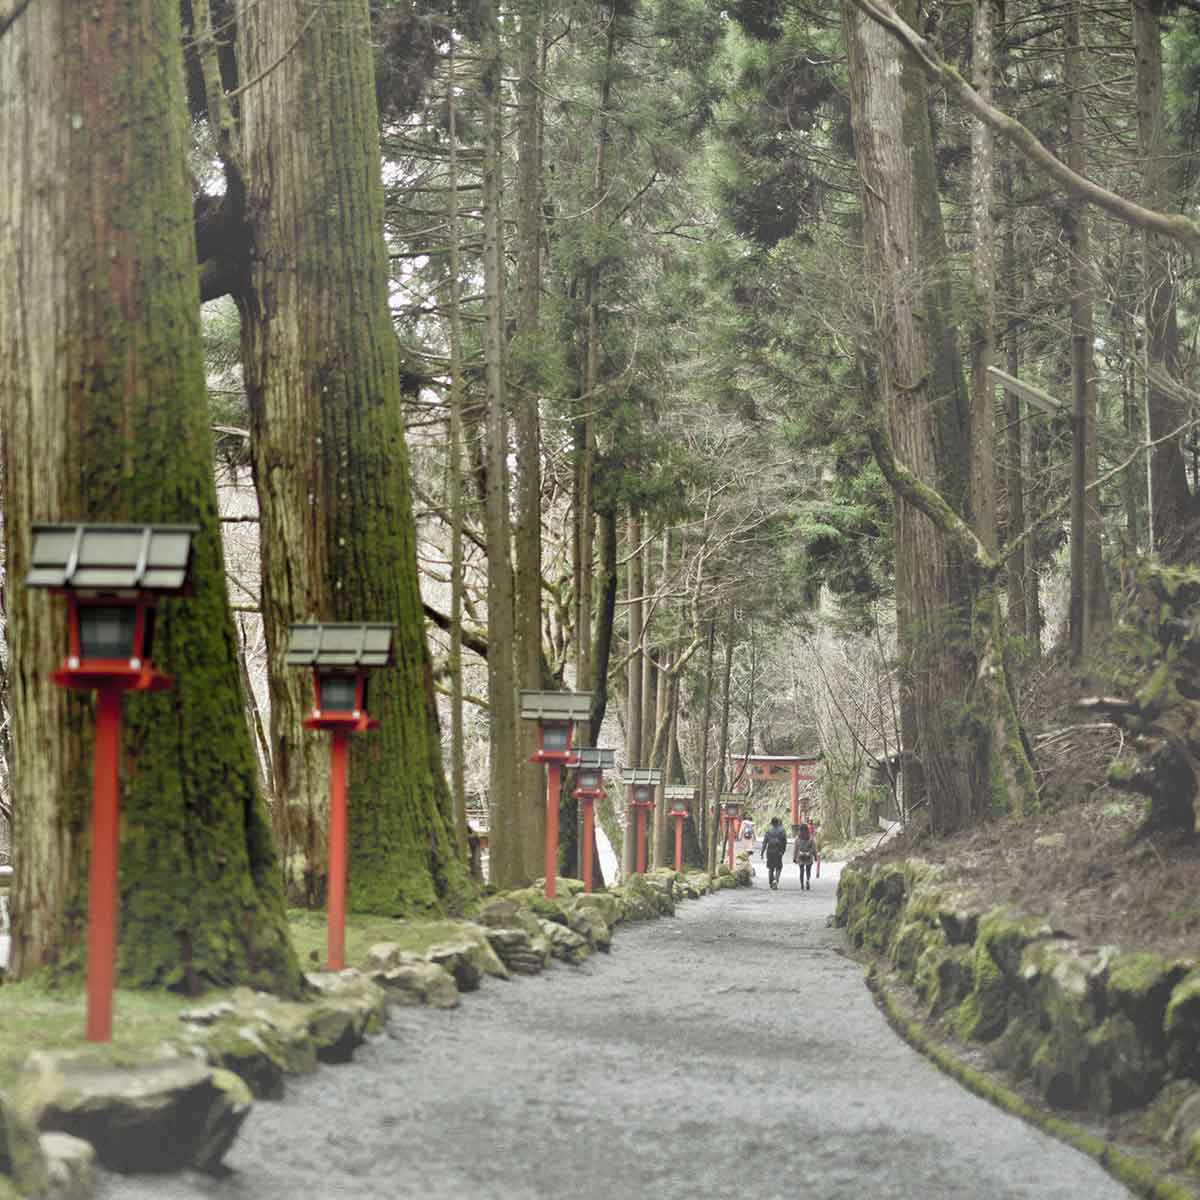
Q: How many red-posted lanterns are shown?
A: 7